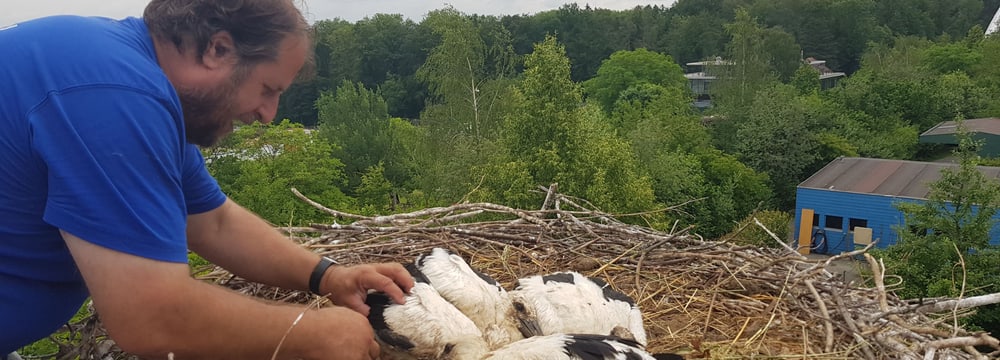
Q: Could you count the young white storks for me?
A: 4